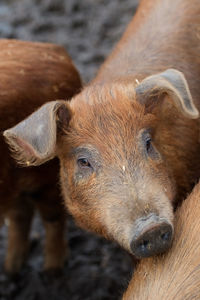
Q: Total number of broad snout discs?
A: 1